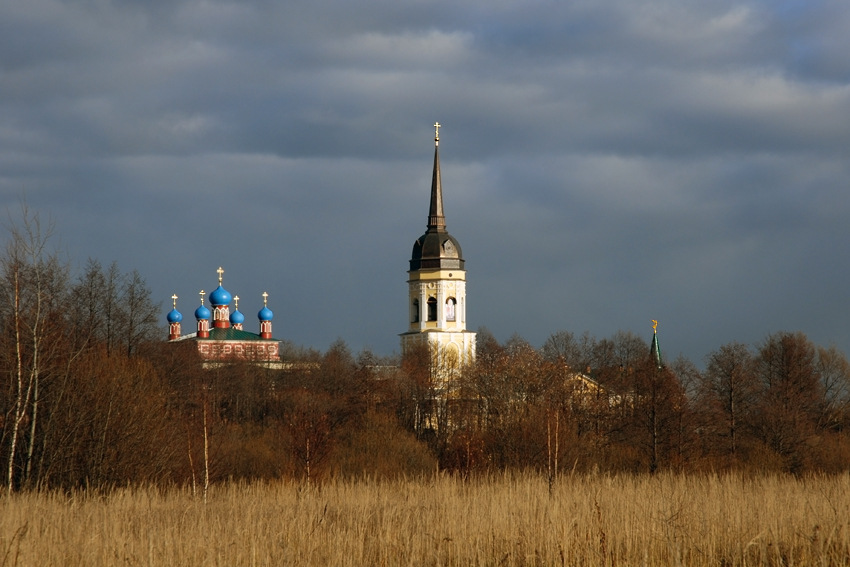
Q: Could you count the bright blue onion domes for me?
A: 5